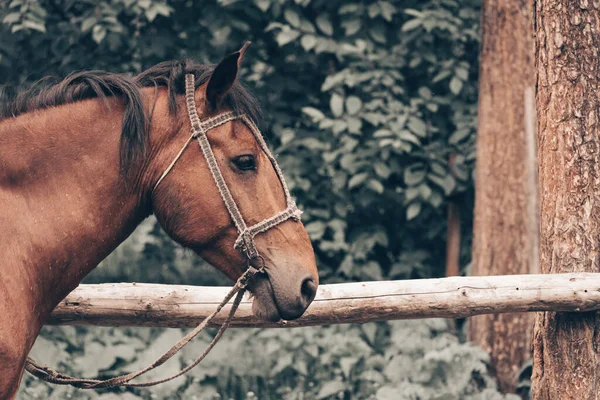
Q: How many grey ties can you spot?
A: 0